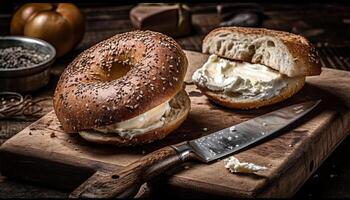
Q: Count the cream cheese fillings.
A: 2